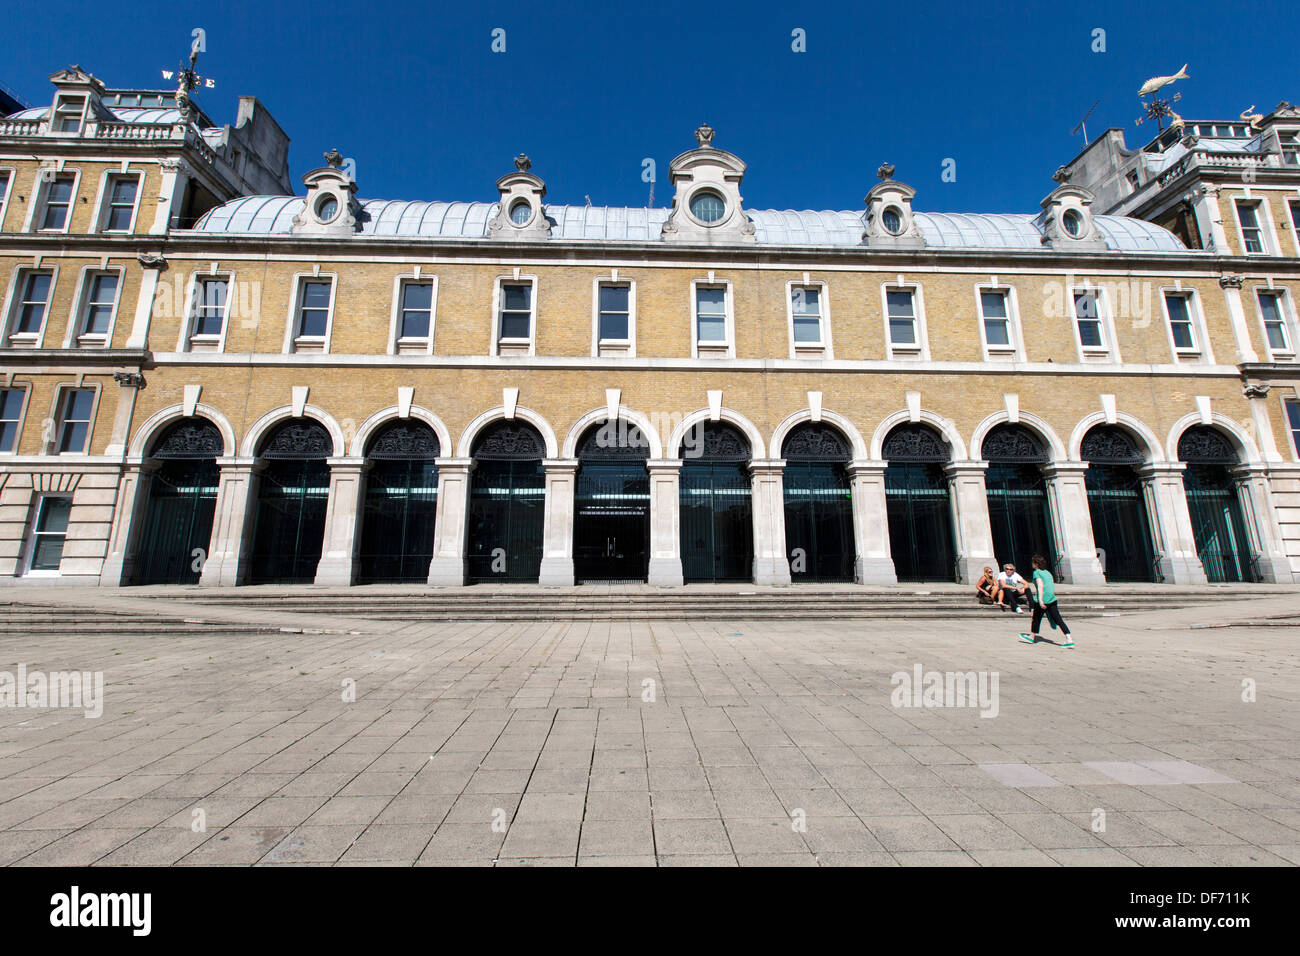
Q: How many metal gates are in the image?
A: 11